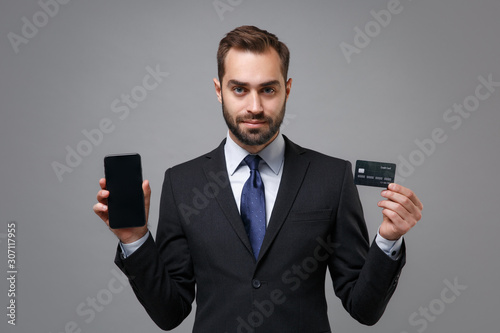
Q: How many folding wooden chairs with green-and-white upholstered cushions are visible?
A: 0